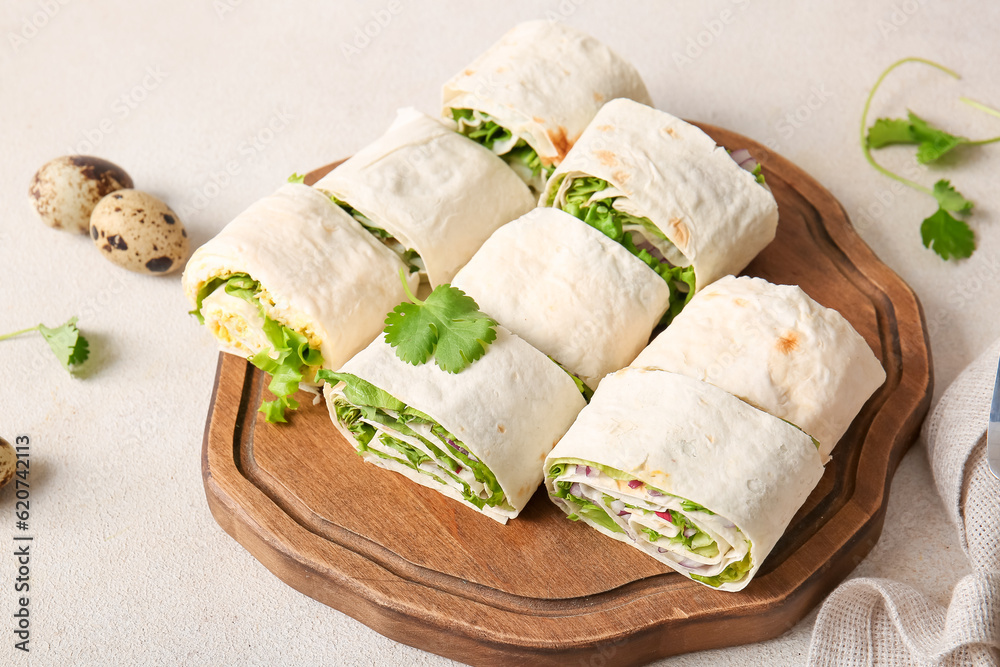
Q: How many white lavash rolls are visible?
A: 8